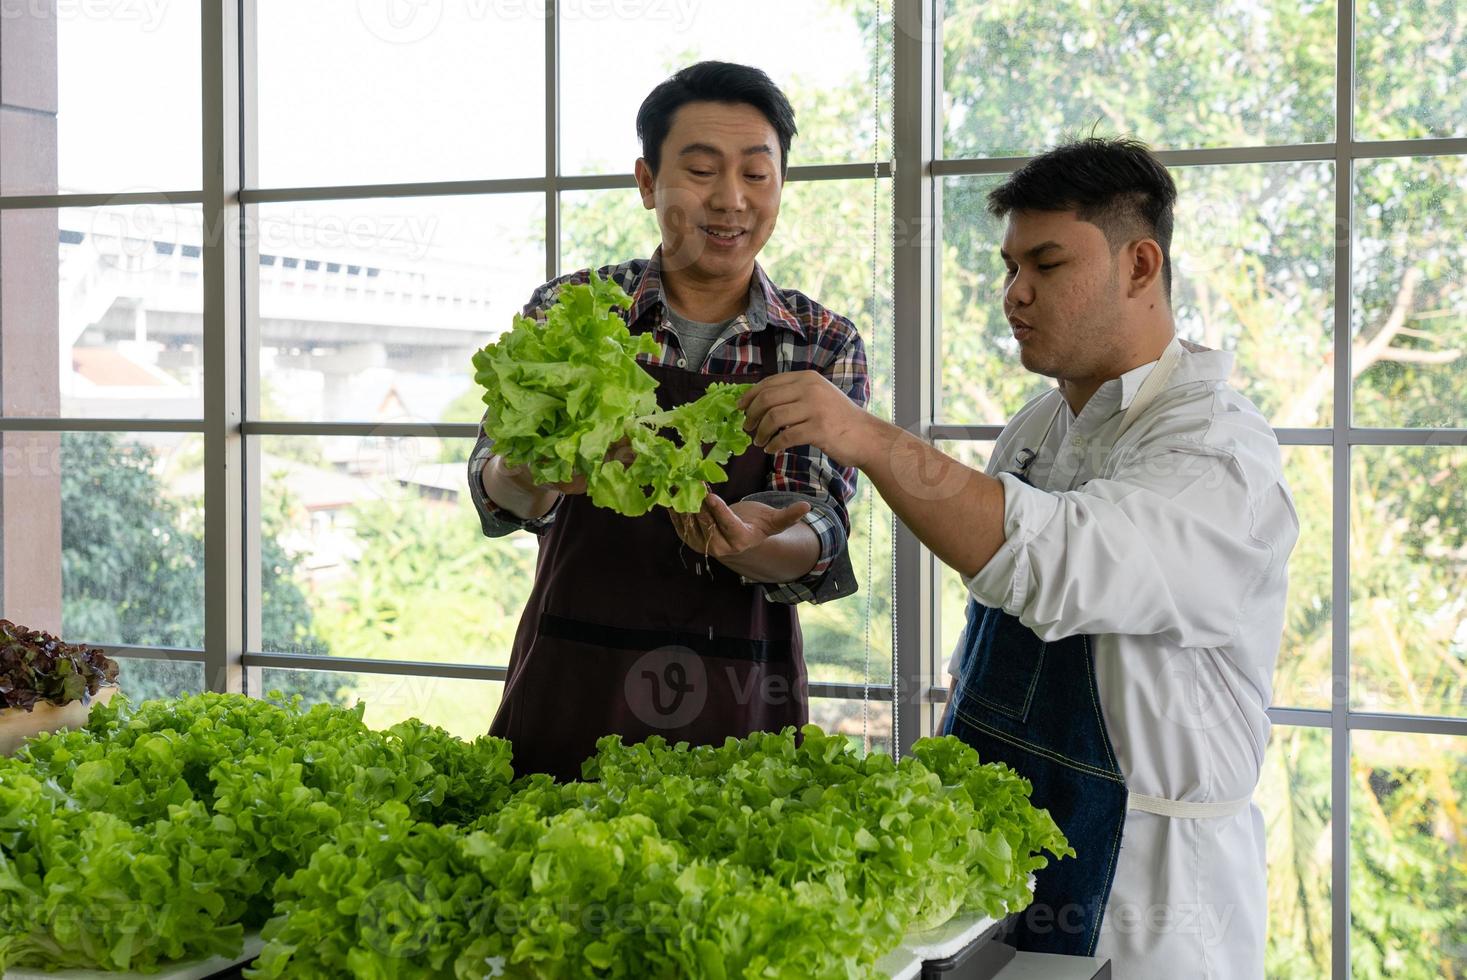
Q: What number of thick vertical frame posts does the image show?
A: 2